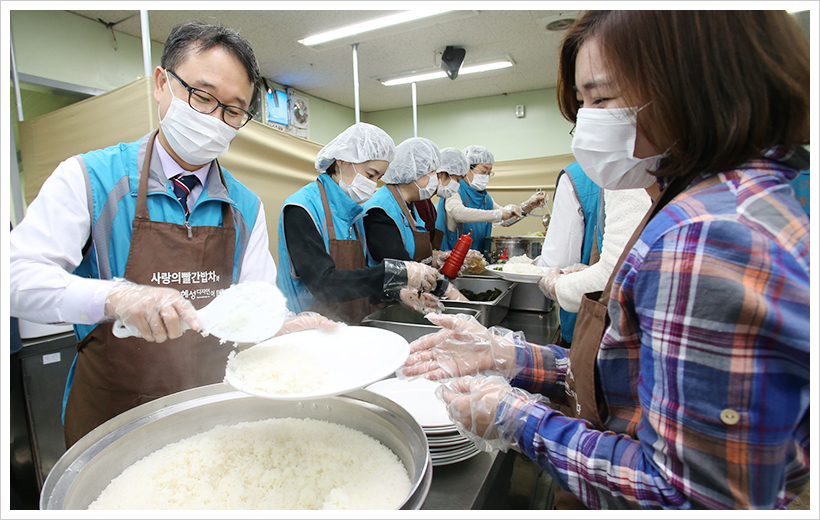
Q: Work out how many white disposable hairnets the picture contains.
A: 4